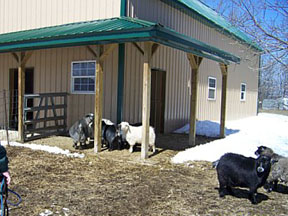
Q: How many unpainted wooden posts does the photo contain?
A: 5